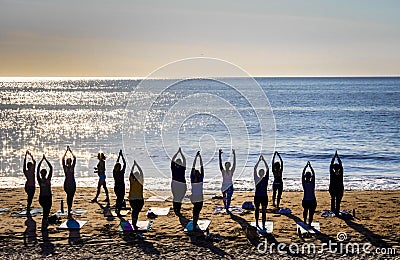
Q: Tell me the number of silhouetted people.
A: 13